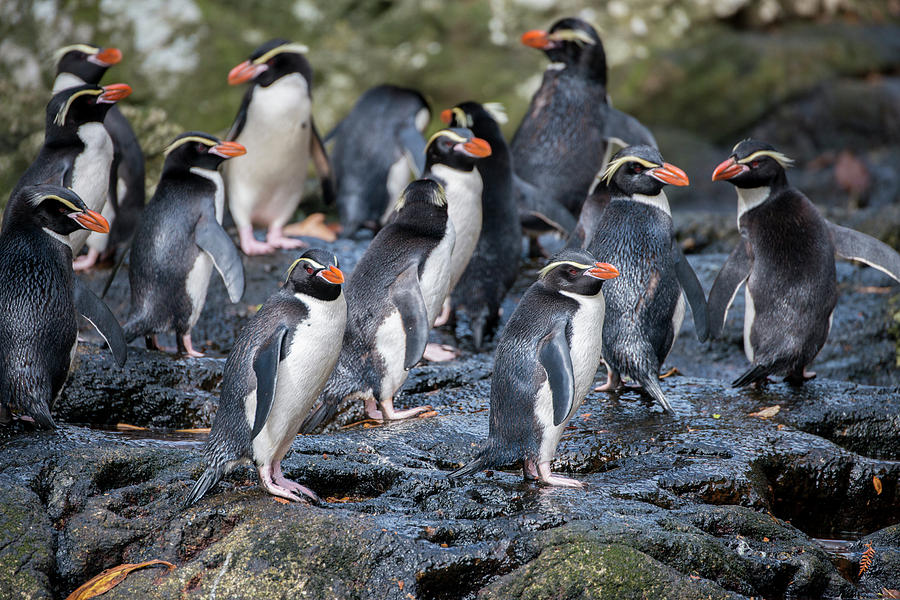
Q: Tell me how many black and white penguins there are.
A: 14